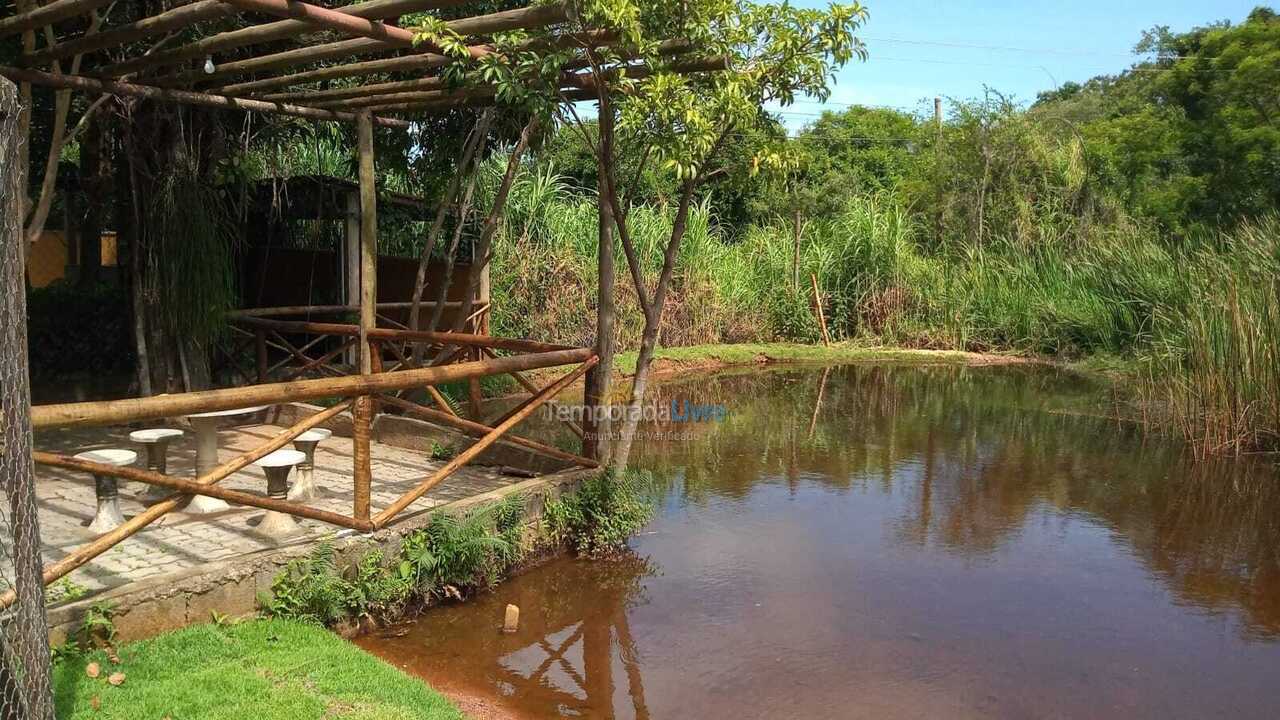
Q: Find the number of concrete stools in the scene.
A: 4